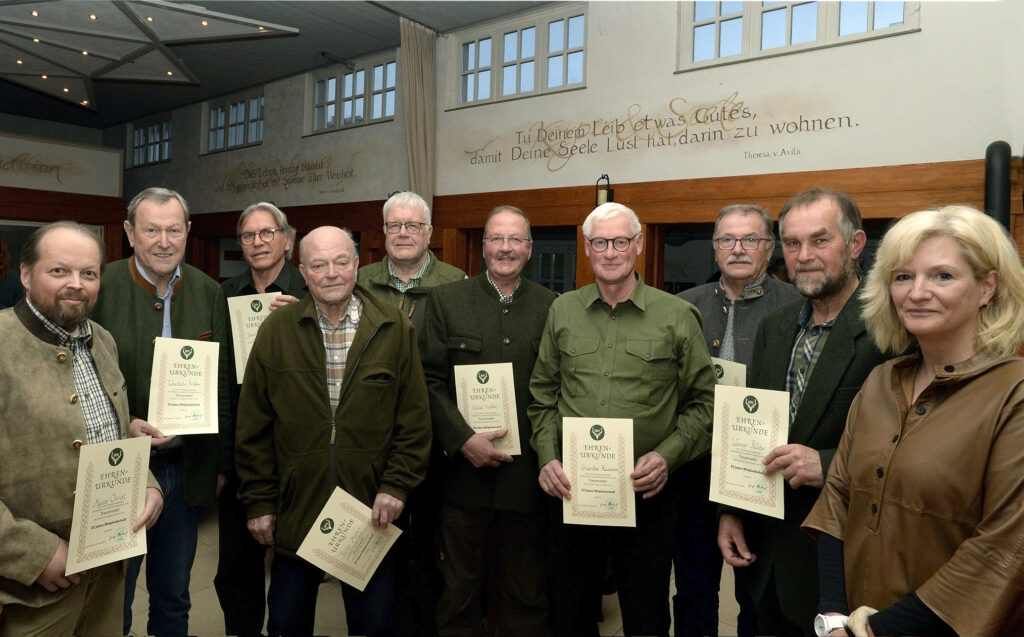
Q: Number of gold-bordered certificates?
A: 8